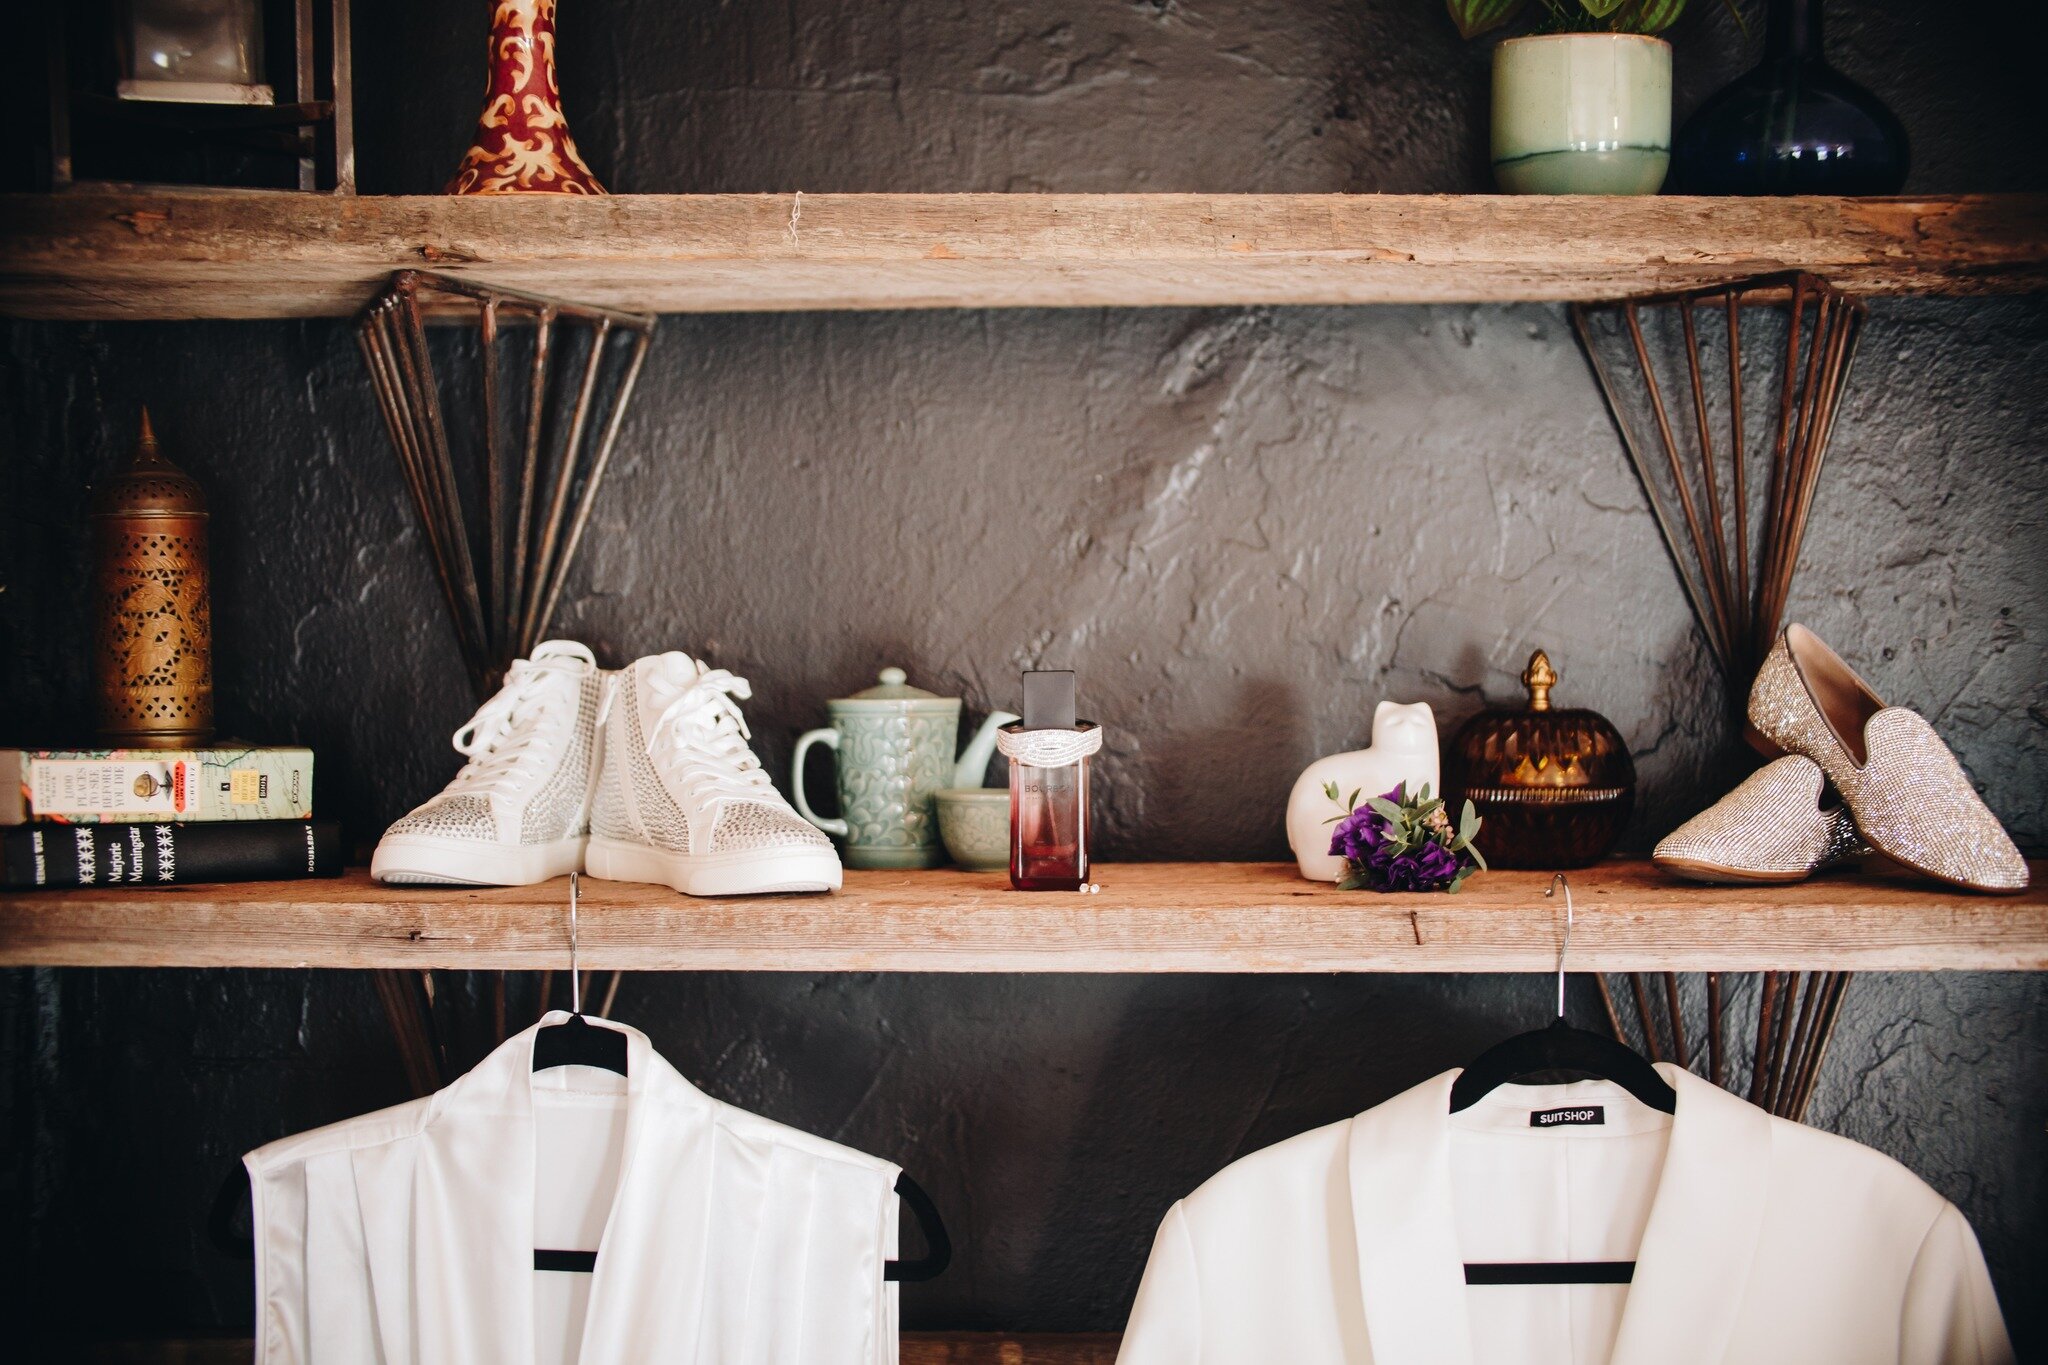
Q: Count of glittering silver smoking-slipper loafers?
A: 2